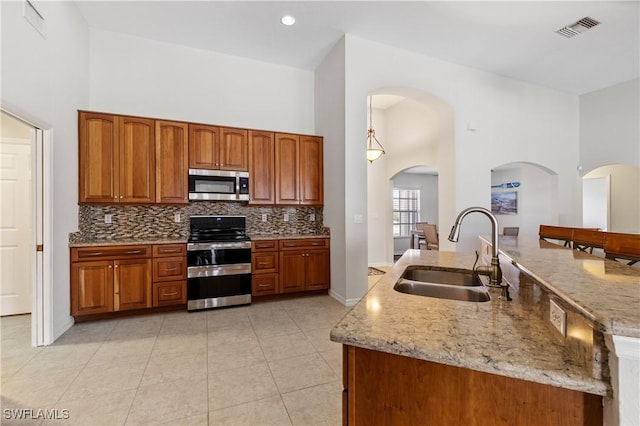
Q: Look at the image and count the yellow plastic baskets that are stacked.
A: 0